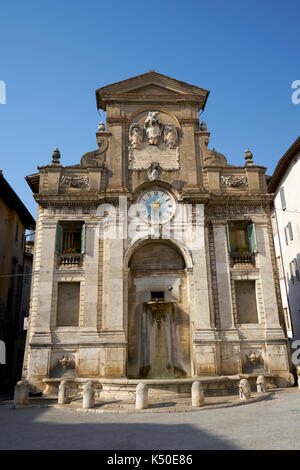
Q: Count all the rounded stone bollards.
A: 7